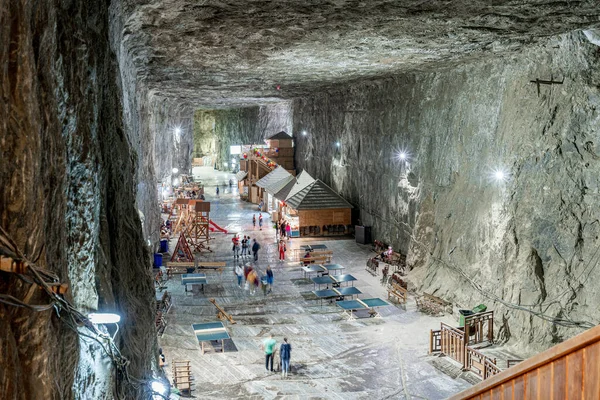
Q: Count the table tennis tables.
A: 7